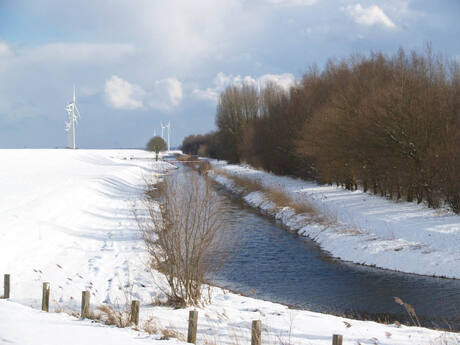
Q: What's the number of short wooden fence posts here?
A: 7